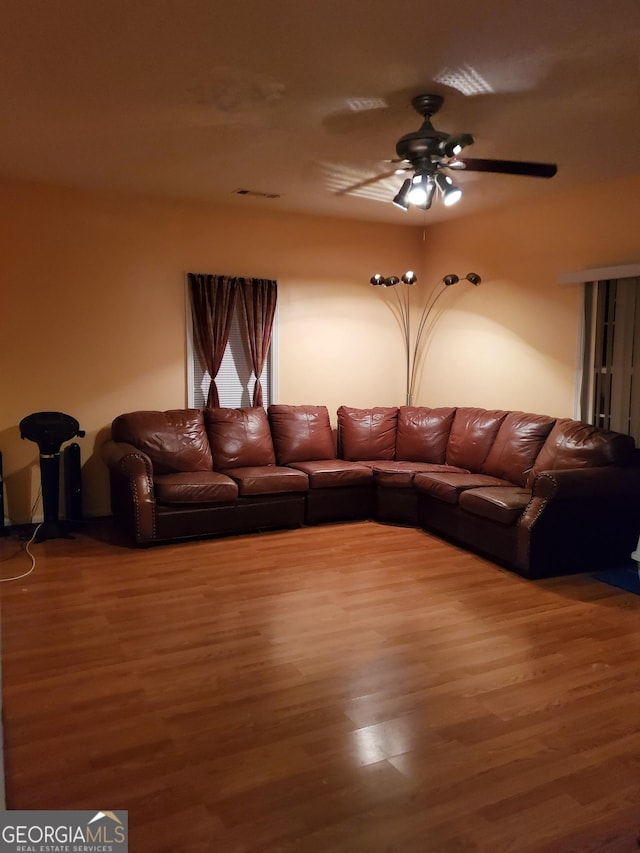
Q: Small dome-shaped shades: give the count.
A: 5